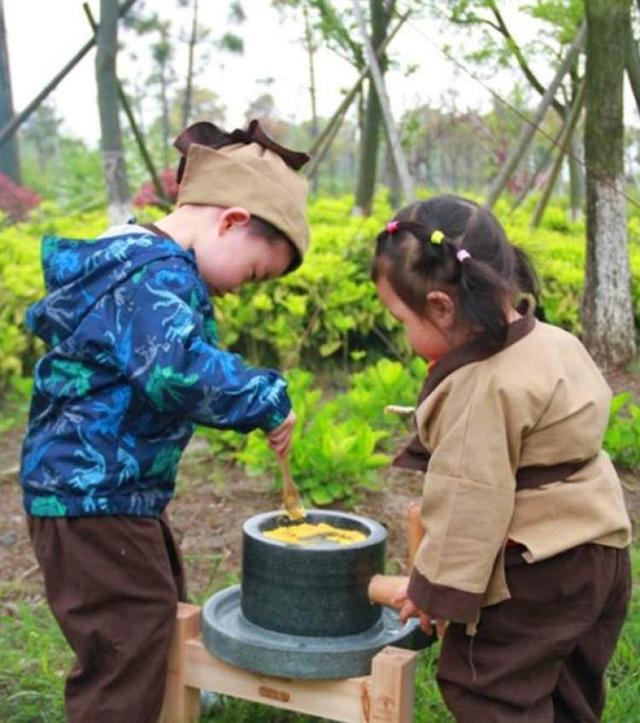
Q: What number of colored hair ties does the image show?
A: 3